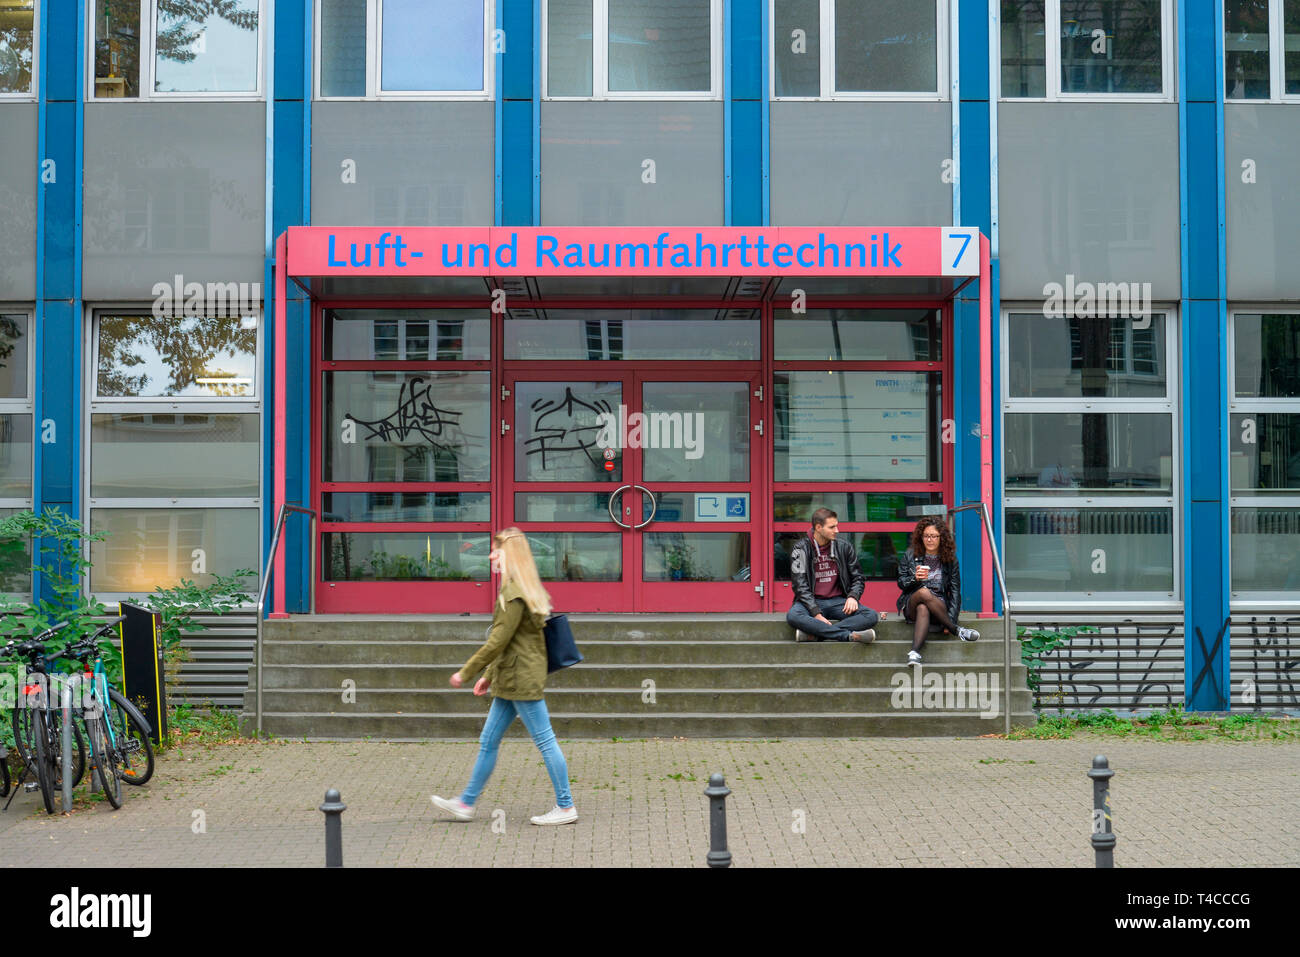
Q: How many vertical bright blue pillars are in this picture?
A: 6